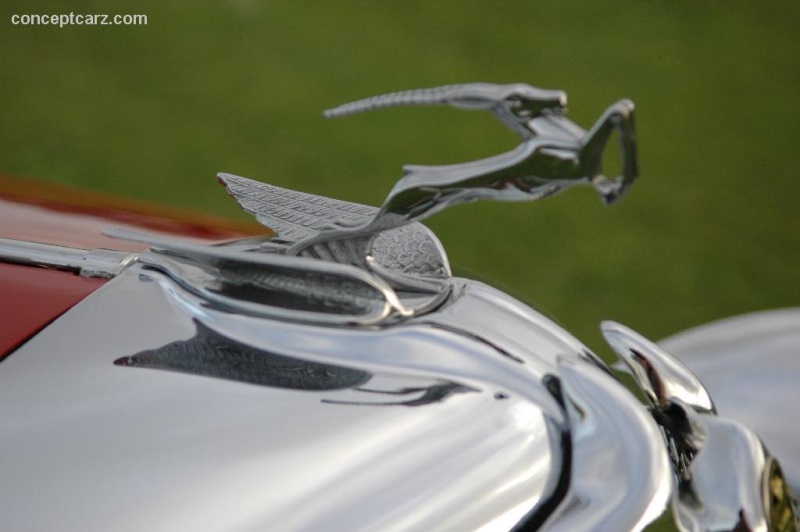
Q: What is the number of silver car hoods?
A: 1